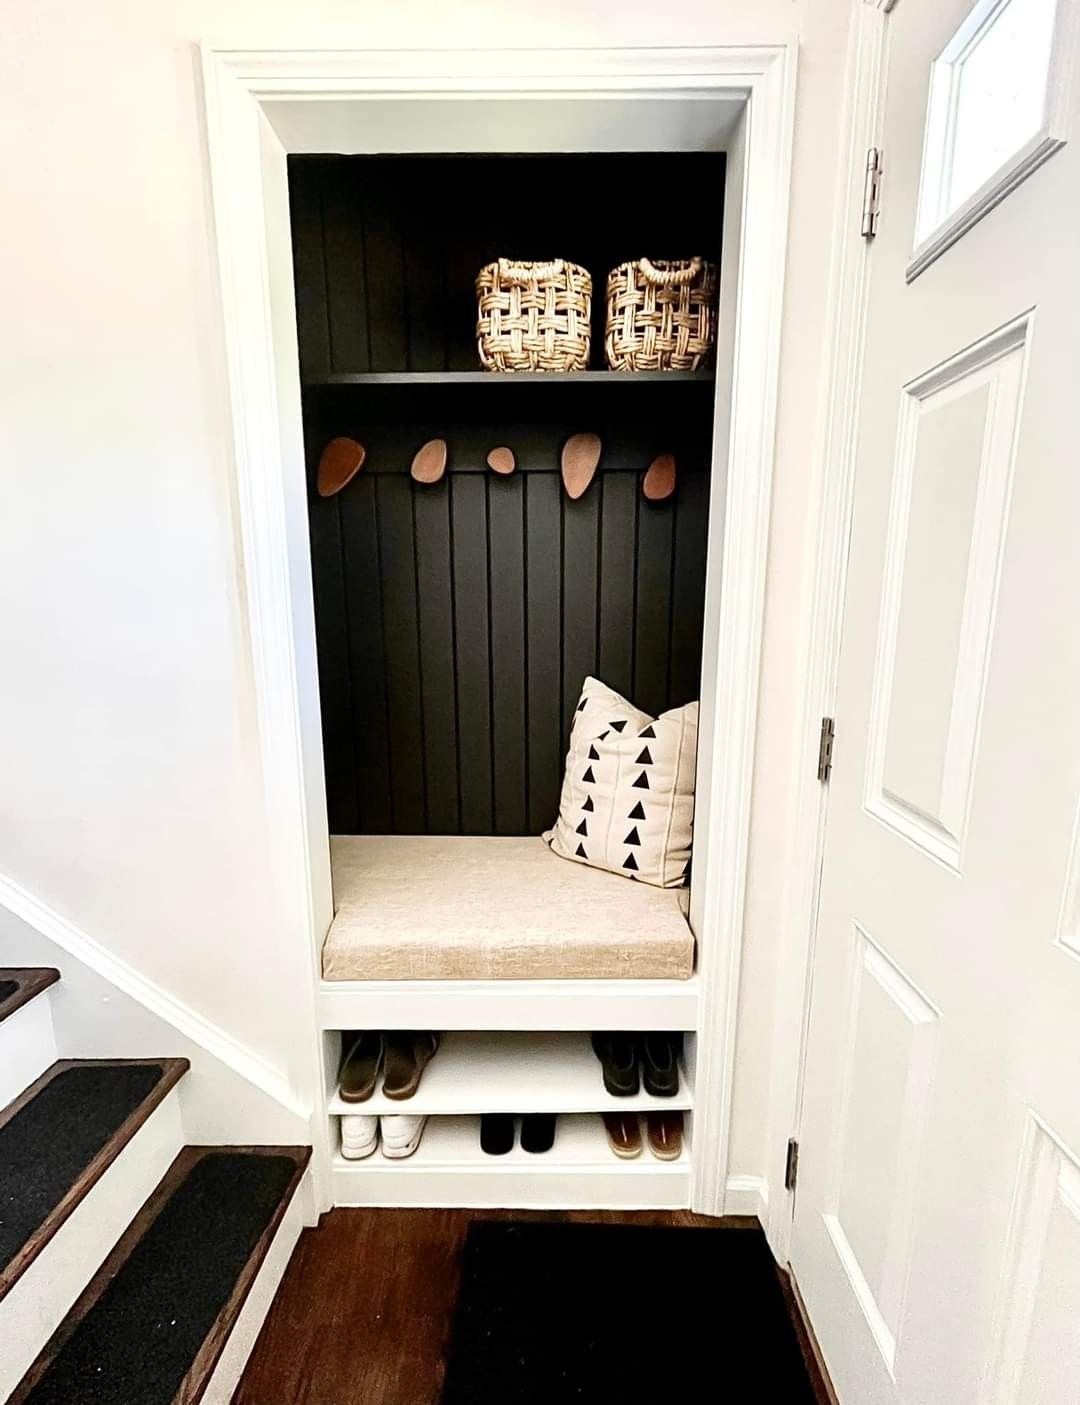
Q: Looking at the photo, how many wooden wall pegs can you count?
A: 5